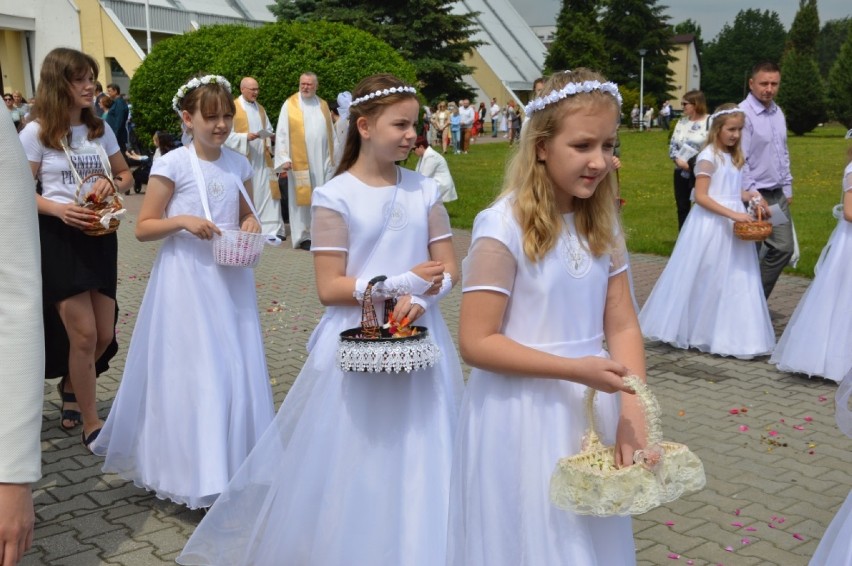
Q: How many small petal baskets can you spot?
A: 5